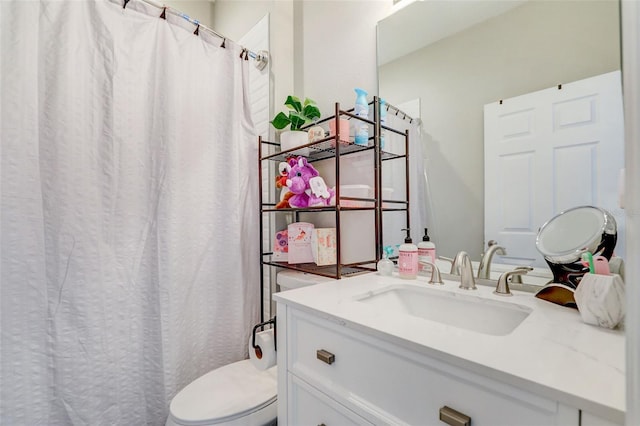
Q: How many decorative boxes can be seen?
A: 3